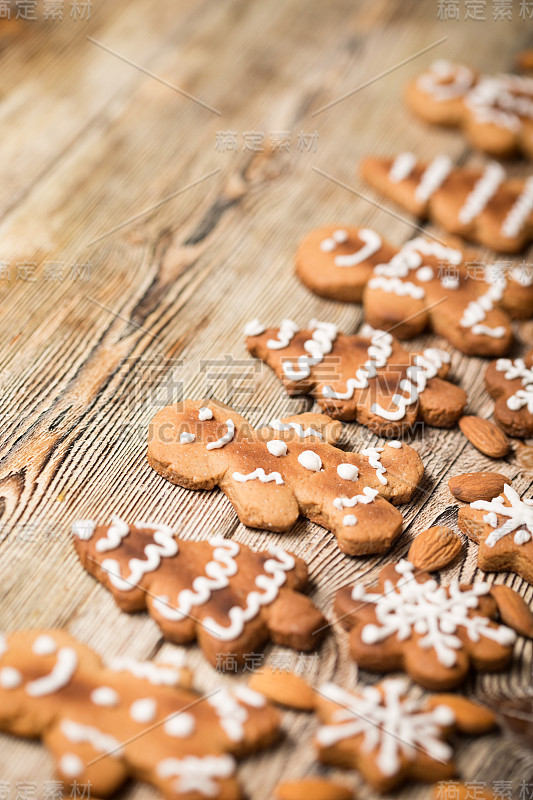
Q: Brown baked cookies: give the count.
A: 11